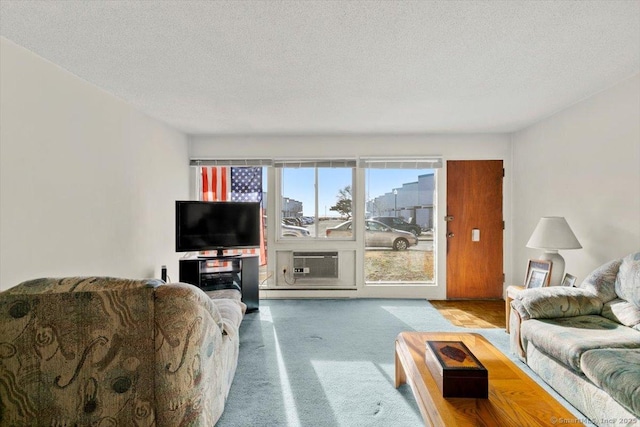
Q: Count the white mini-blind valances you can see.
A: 3